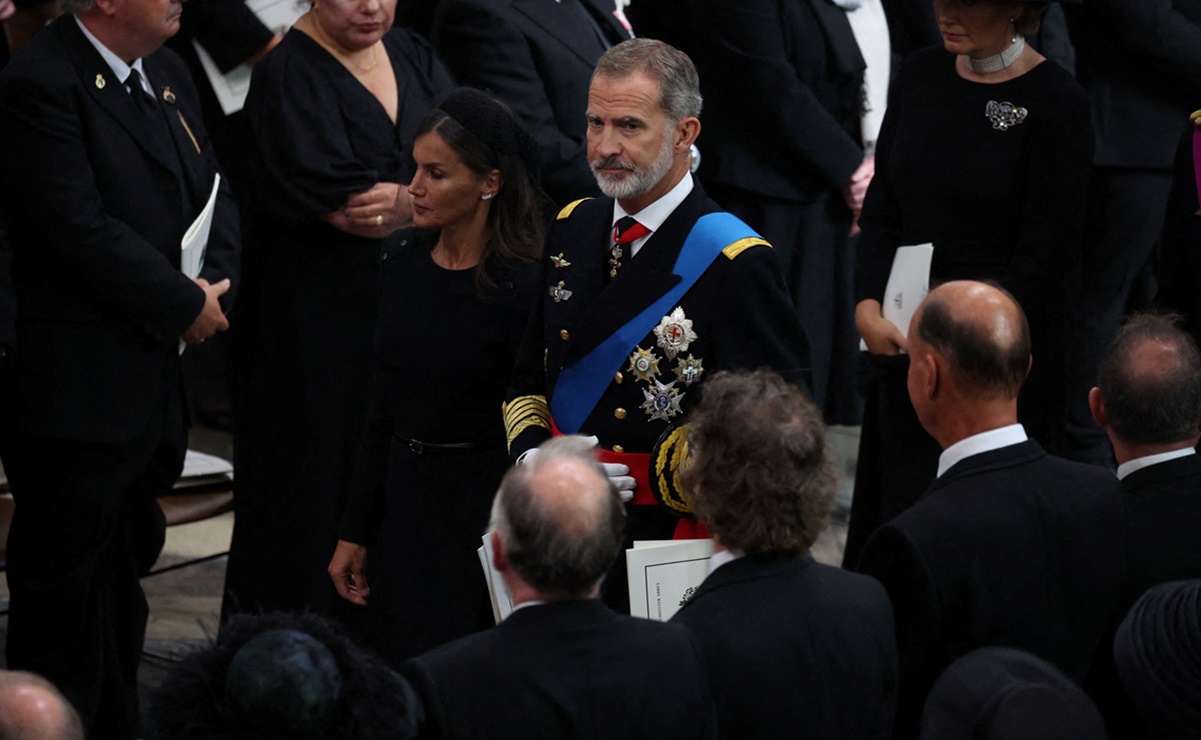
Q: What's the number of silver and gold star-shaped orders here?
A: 4